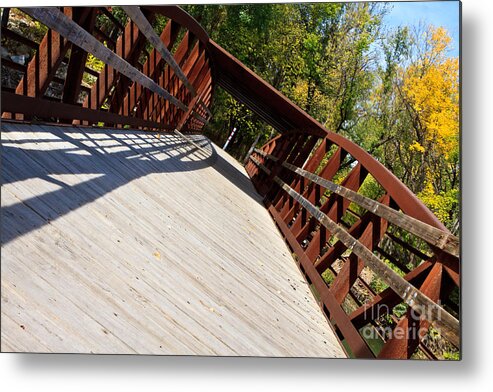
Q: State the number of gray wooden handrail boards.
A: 4